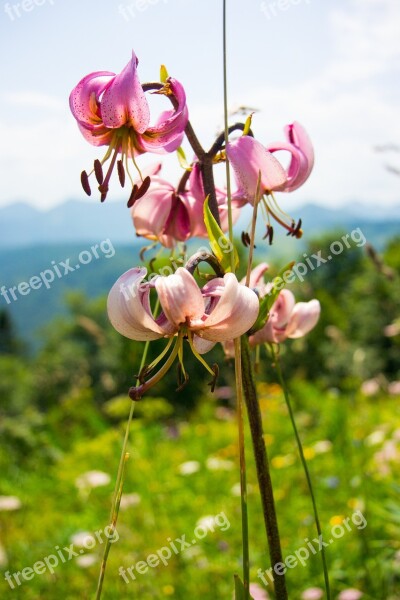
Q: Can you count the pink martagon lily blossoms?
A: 5